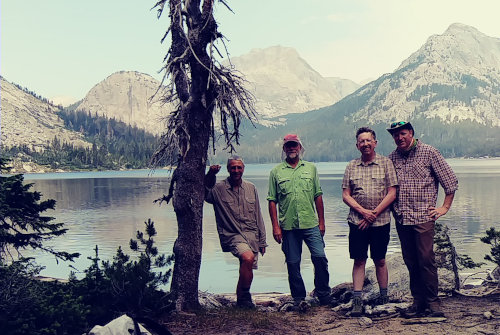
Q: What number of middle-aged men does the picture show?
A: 4